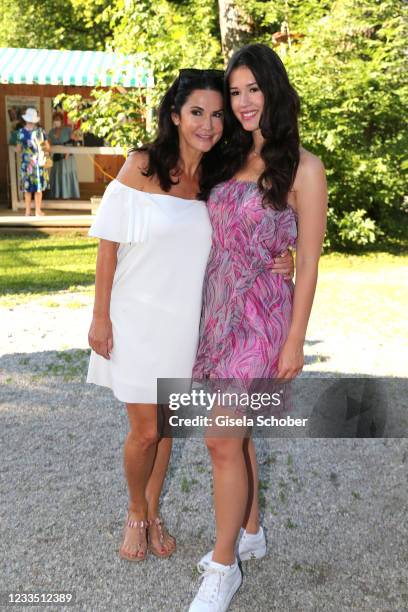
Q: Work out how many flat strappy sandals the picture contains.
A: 2